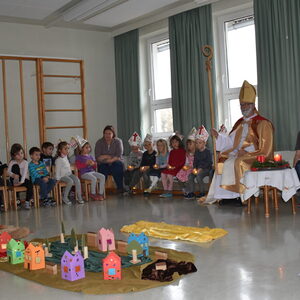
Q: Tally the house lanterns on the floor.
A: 7